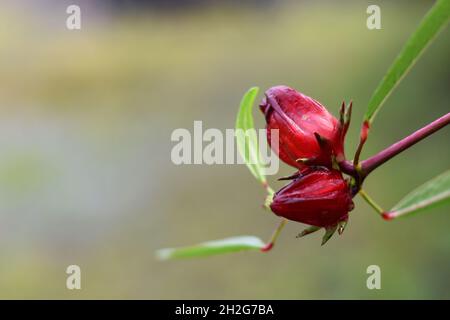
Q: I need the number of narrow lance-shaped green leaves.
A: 4